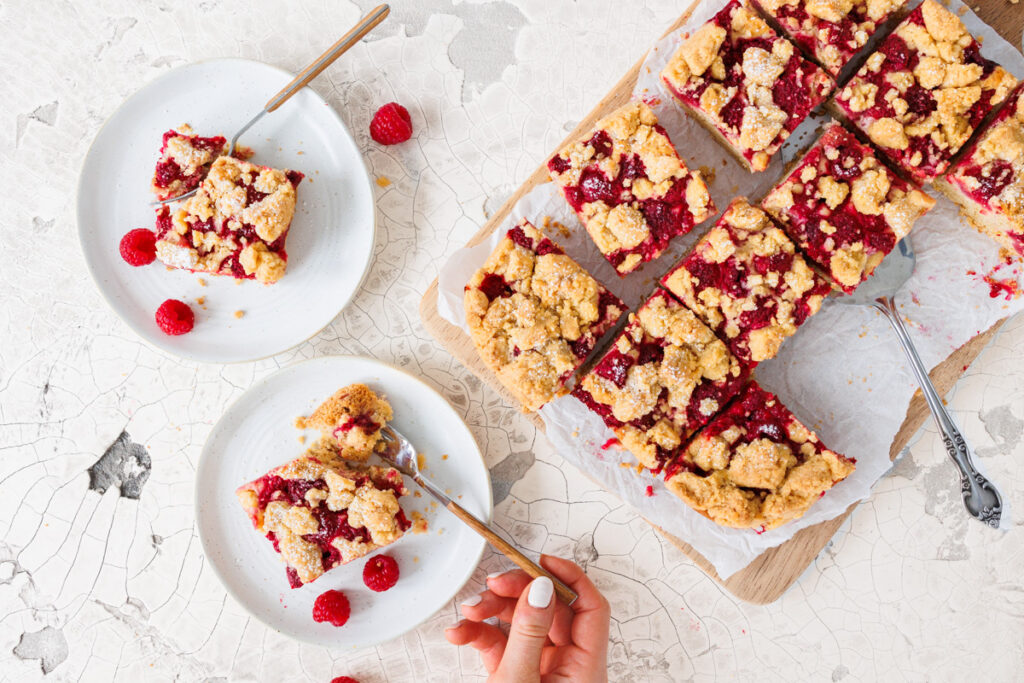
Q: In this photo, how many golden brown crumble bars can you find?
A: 12